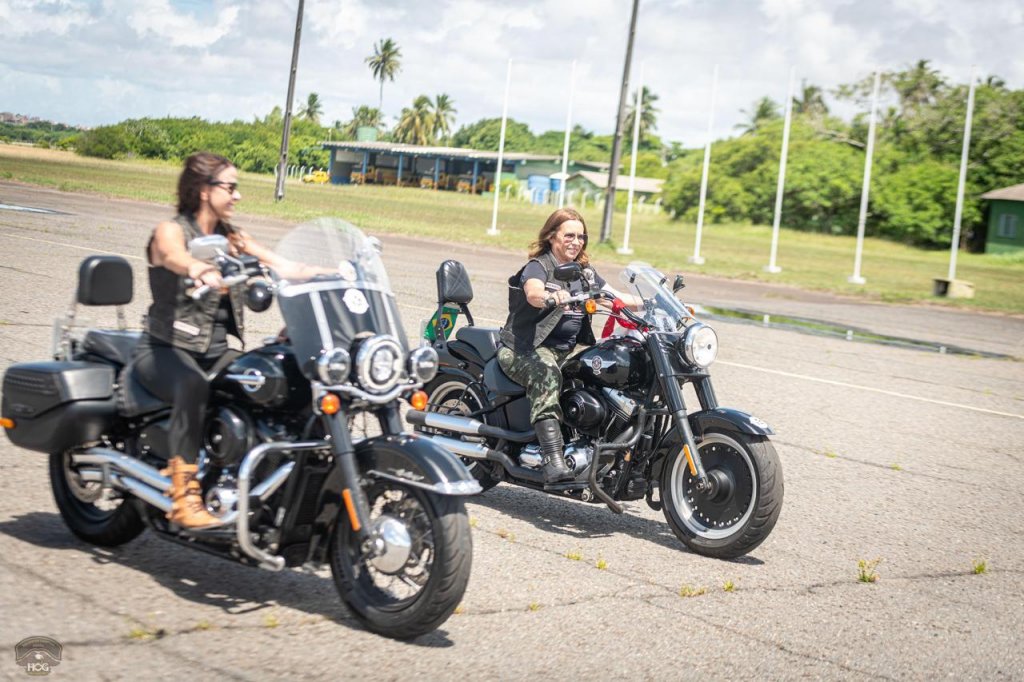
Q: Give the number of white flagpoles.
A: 7